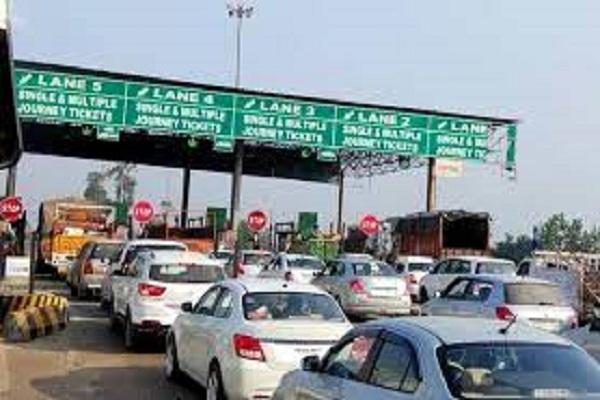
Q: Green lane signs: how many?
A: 5